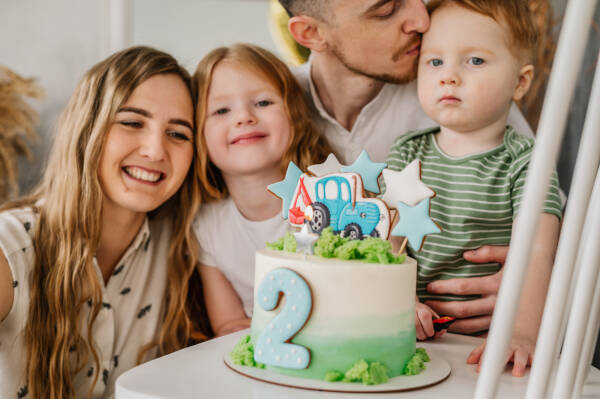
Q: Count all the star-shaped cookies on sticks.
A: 5